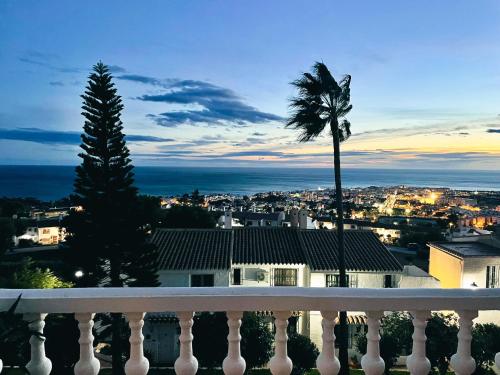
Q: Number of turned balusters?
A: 10